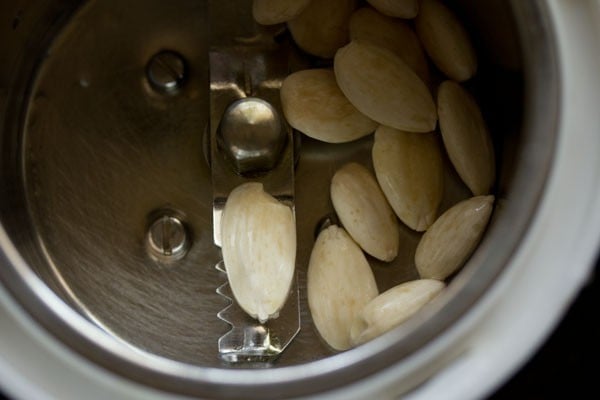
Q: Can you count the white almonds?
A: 14